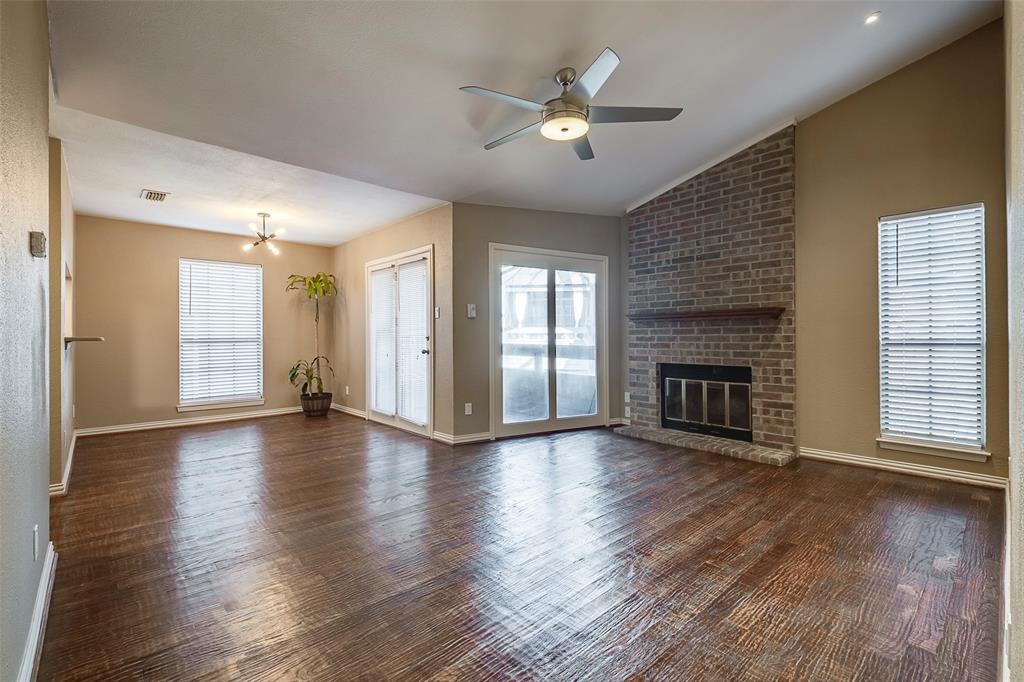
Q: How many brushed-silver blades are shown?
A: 5